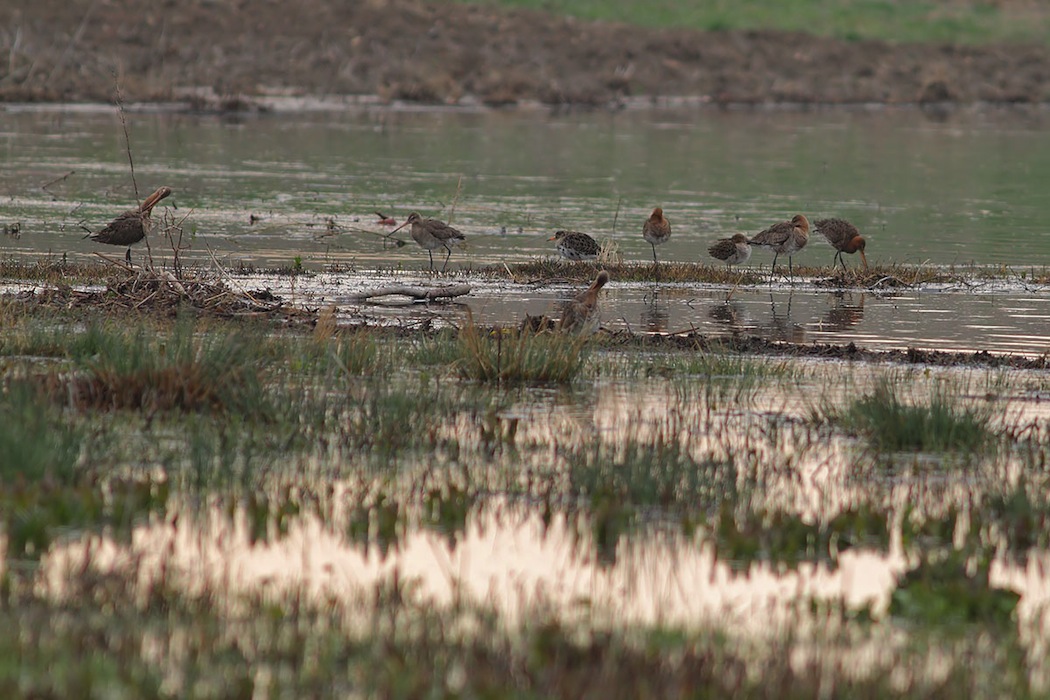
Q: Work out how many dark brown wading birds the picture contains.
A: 8